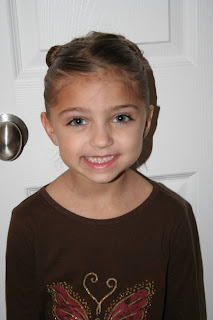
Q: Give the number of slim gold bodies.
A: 1